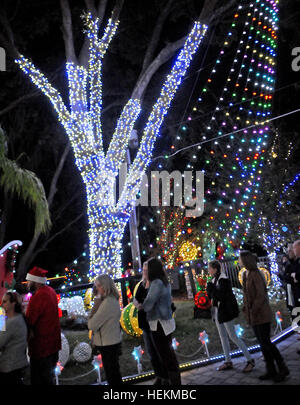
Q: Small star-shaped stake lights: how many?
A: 7